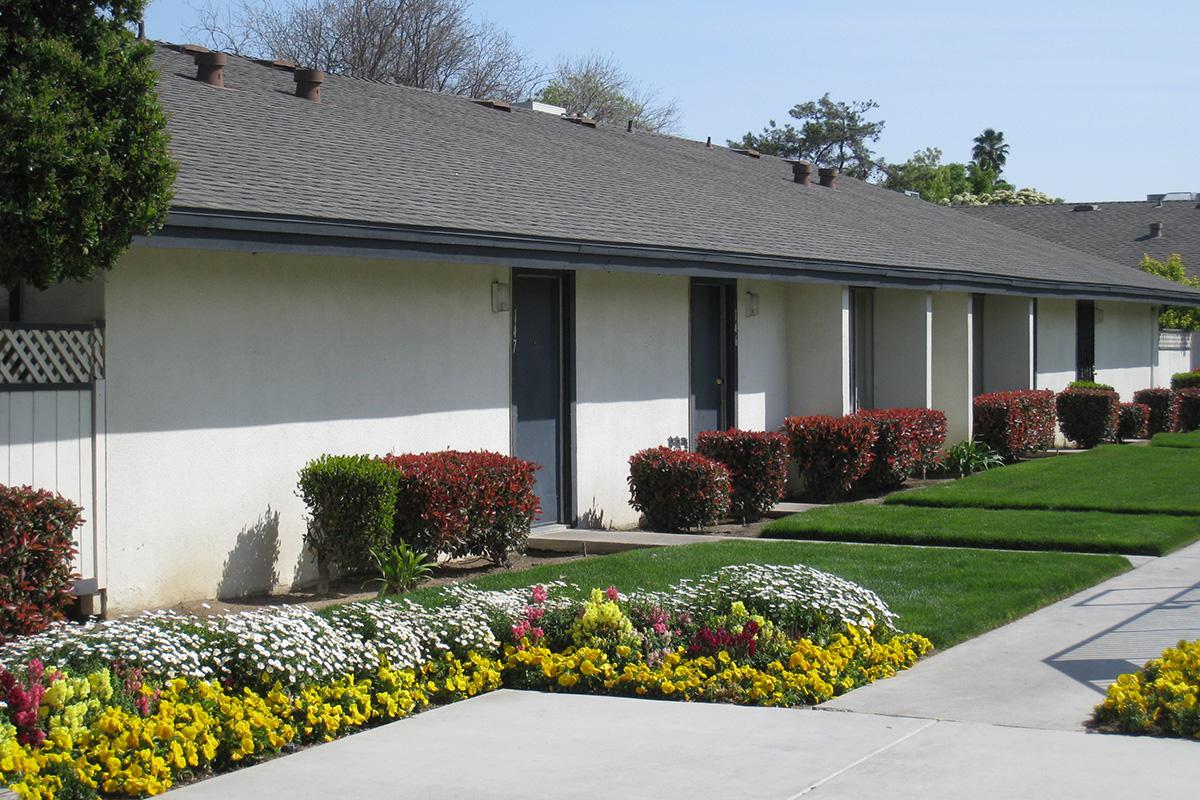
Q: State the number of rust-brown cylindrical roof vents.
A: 4